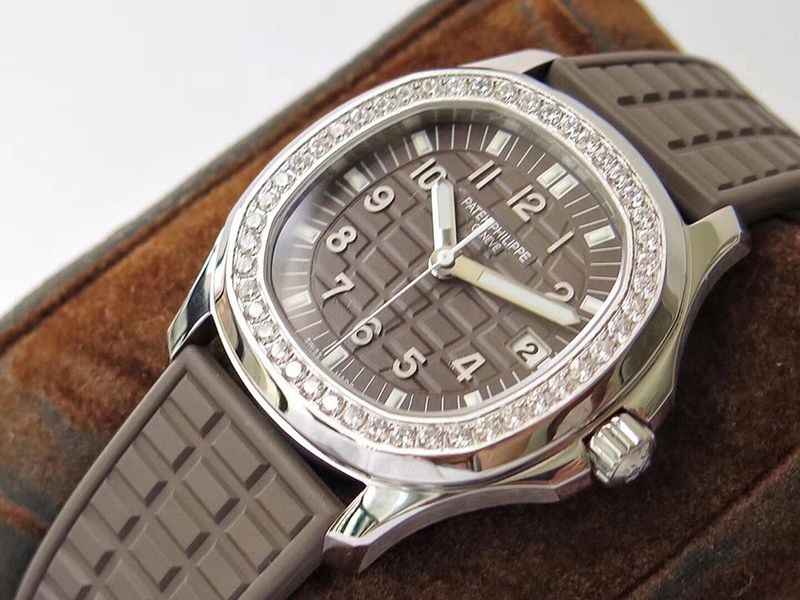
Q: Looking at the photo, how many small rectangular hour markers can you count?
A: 13